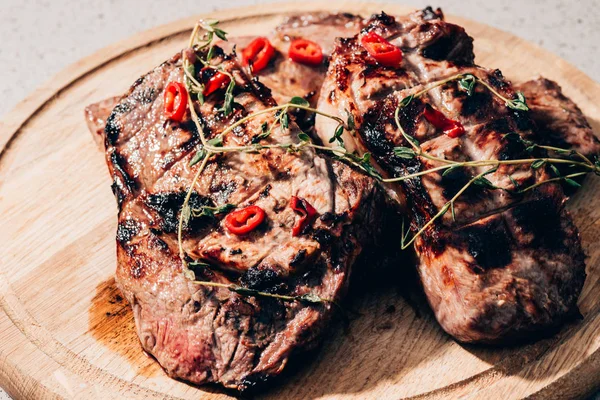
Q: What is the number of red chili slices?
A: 8